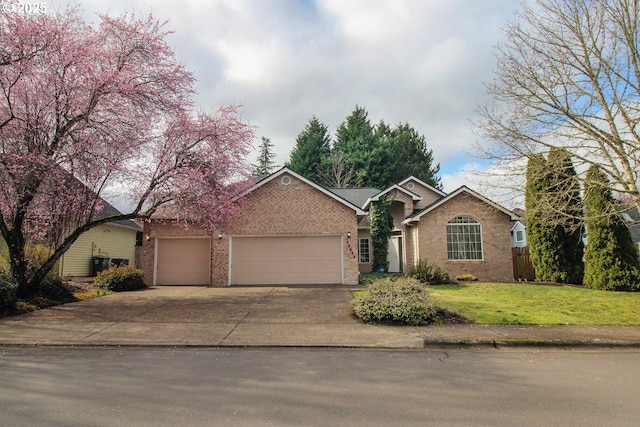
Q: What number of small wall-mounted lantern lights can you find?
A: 3